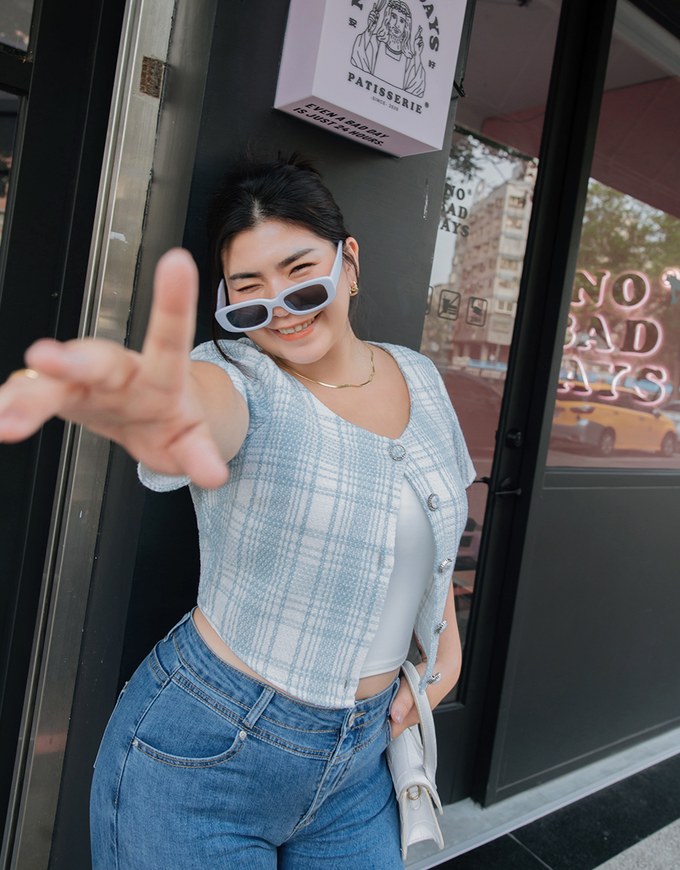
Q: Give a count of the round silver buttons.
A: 5